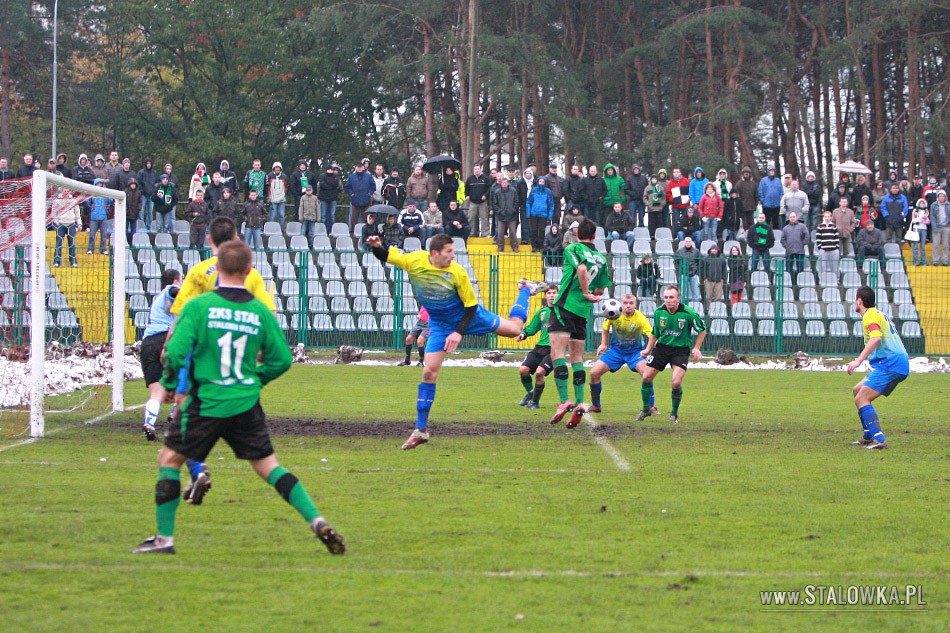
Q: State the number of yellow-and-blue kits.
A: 4